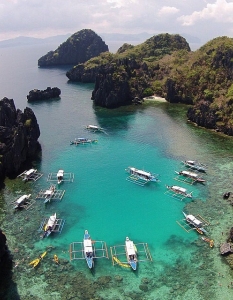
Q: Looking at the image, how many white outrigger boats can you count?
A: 14